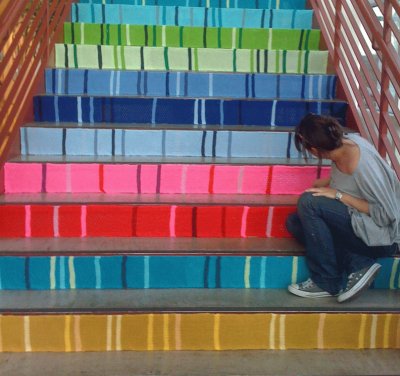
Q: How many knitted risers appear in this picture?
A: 11